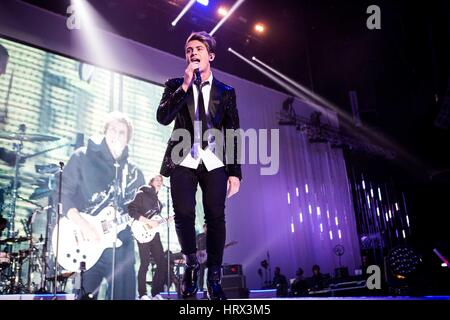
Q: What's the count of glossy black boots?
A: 2